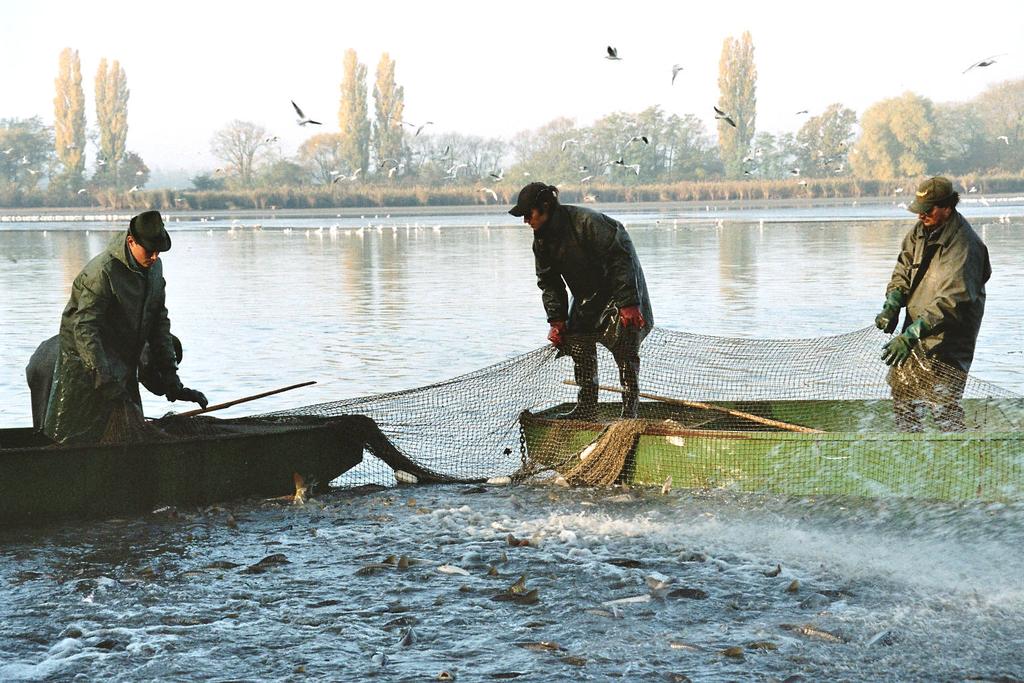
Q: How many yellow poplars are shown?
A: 5